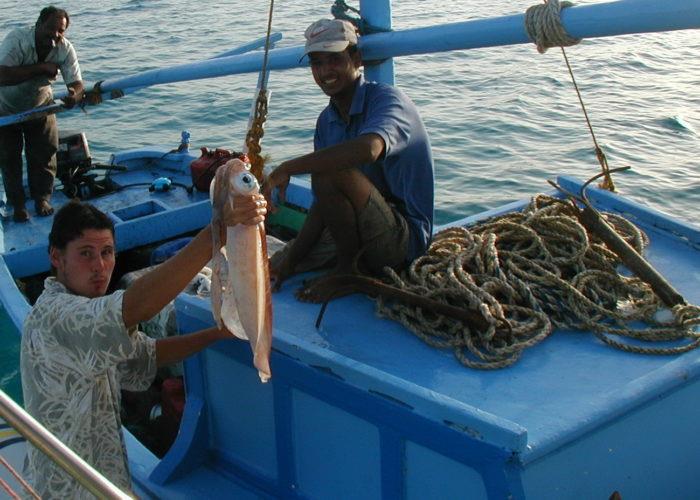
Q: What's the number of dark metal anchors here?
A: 2